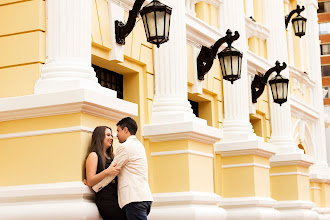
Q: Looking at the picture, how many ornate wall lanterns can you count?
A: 4